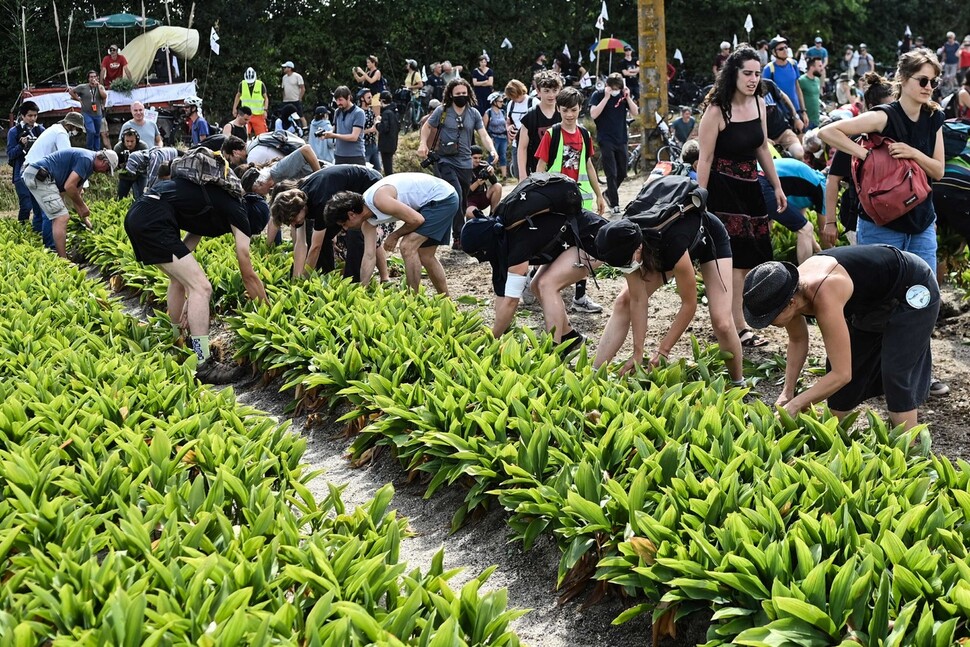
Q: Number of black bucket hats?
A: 1